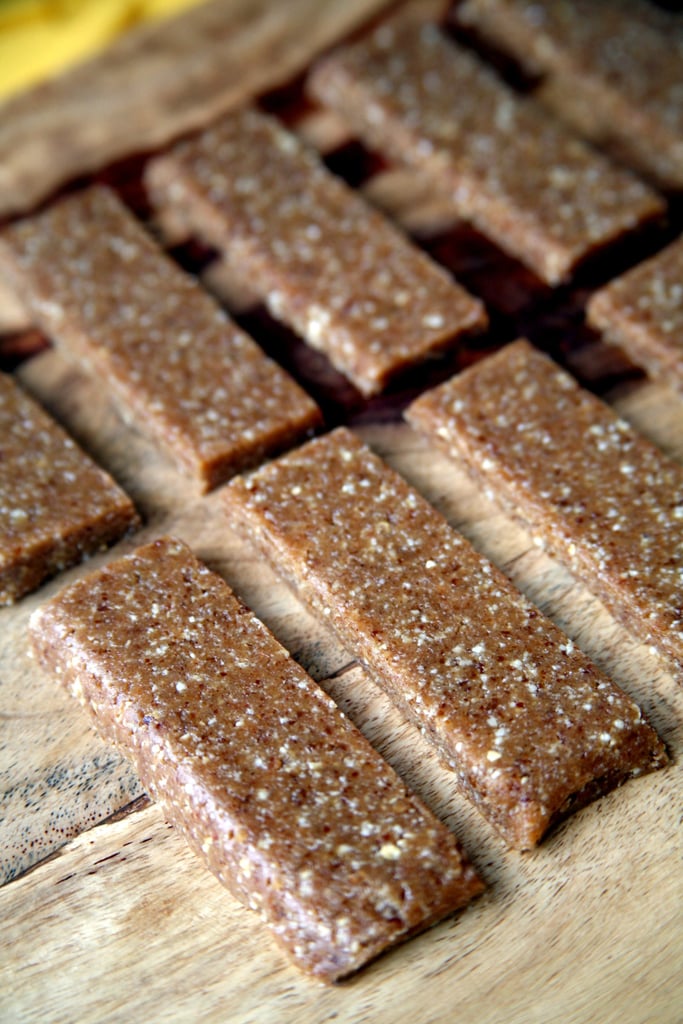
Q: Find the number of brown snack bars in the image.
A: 9